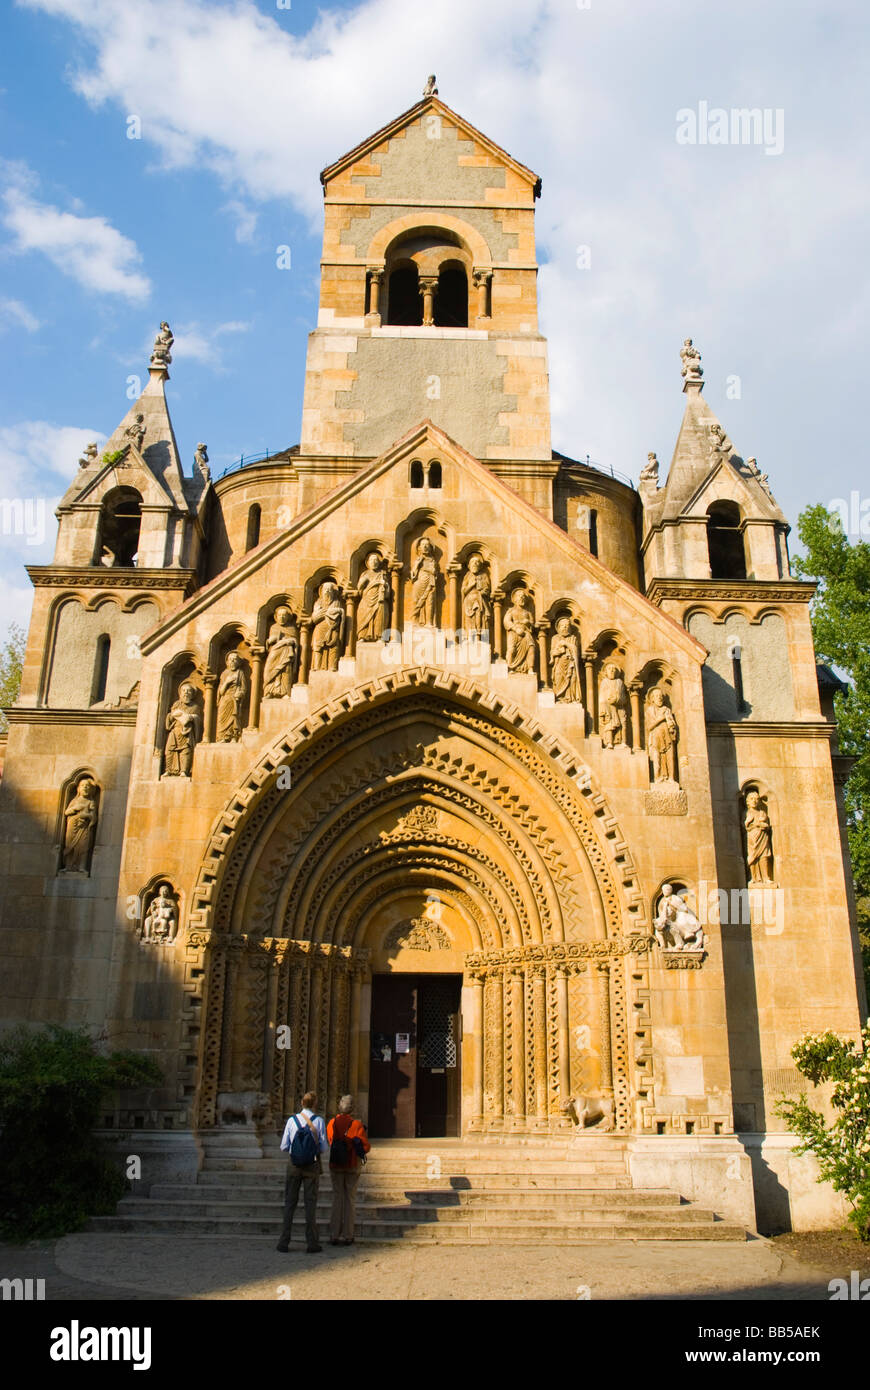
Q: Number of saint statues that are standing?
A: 13